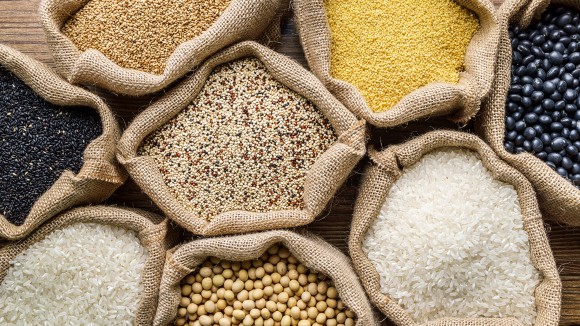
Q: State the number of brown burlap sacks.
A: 8